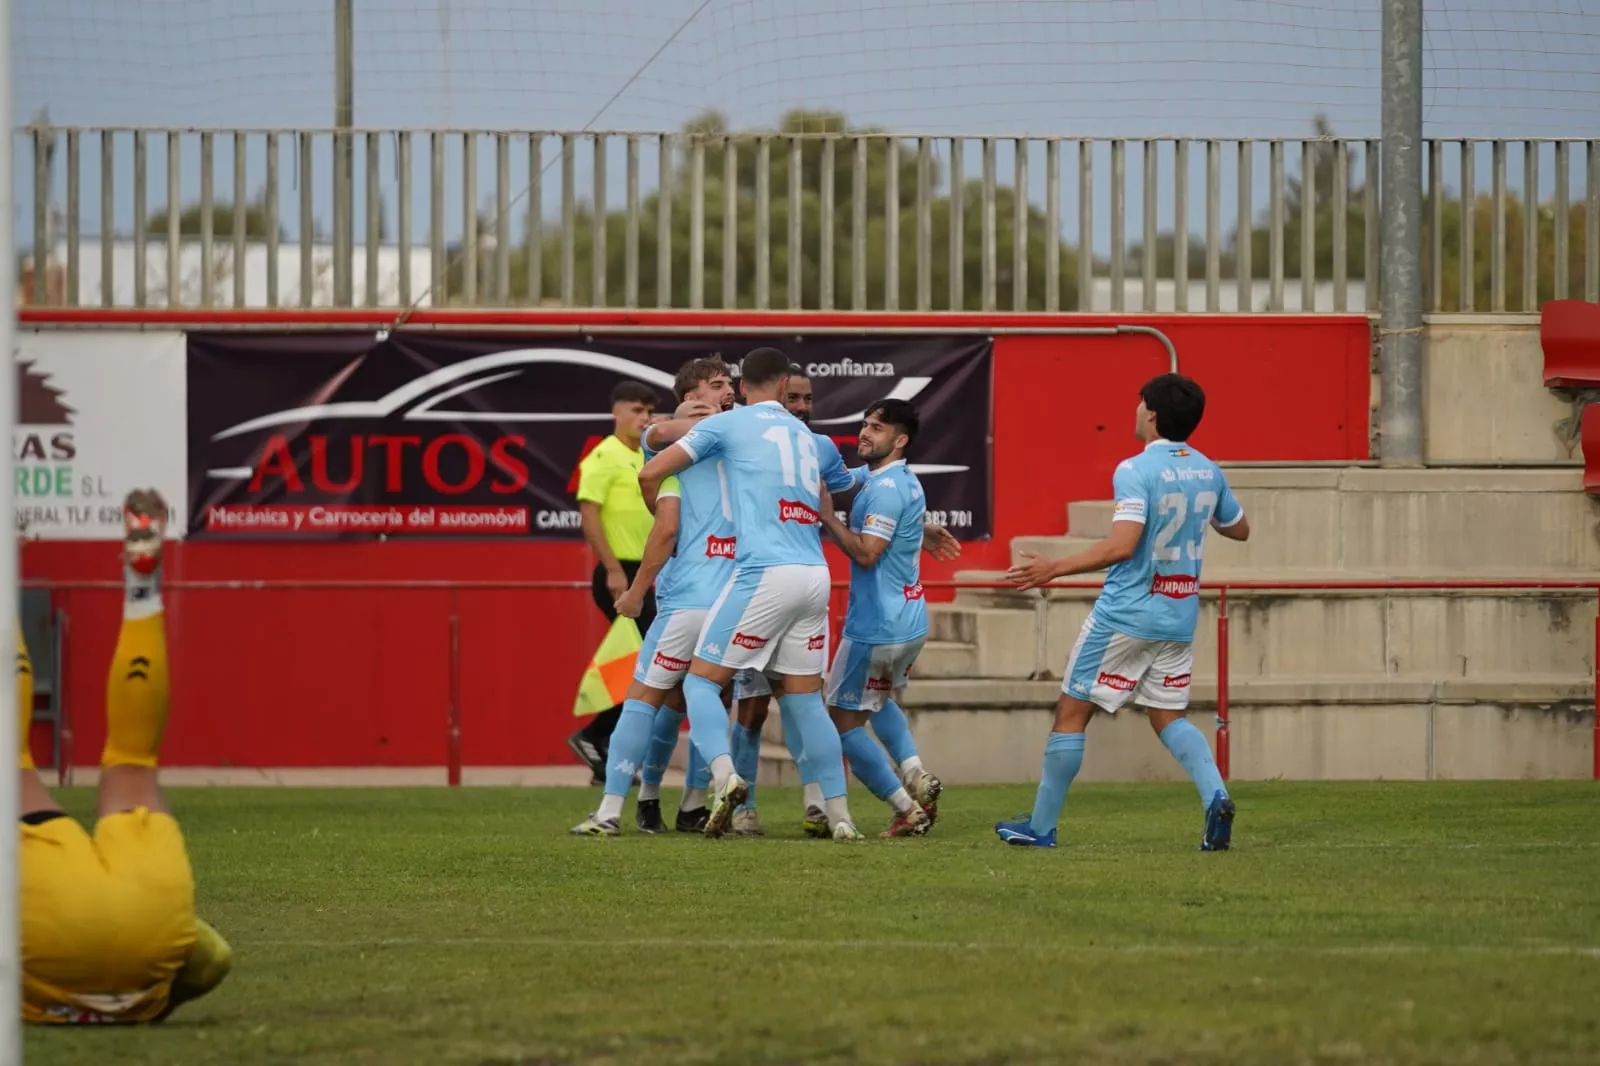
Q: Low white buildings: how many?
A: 2